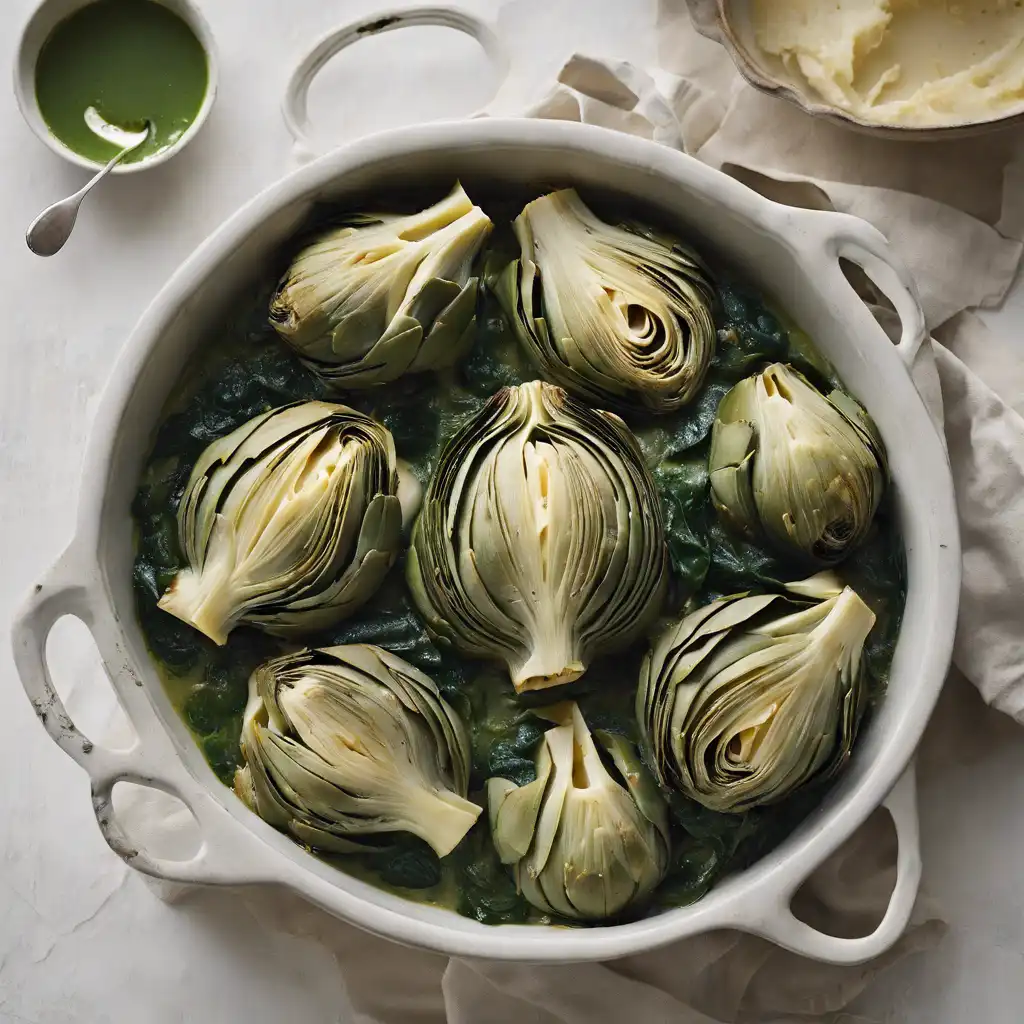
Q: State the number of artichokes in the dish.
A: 8